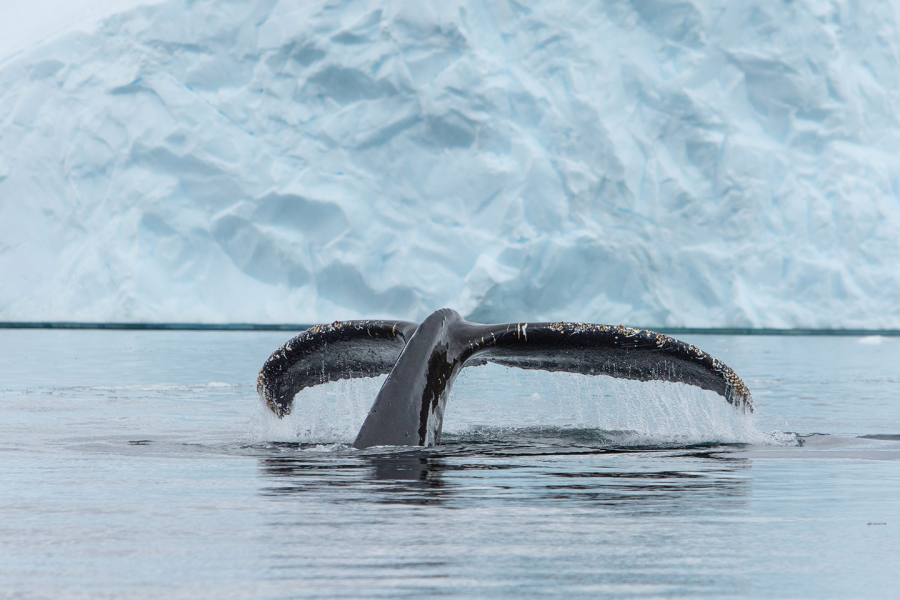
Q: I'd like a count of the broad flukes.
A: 2